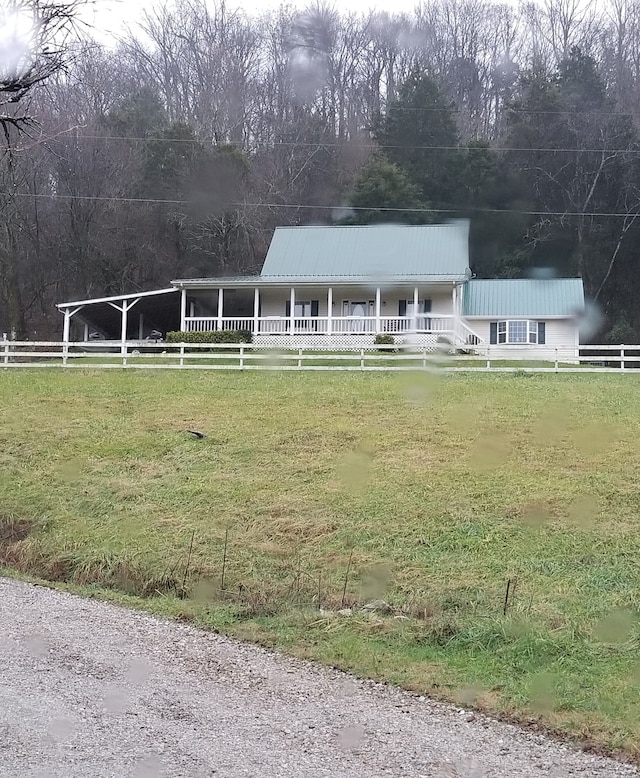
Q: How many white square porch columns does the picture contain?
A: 8